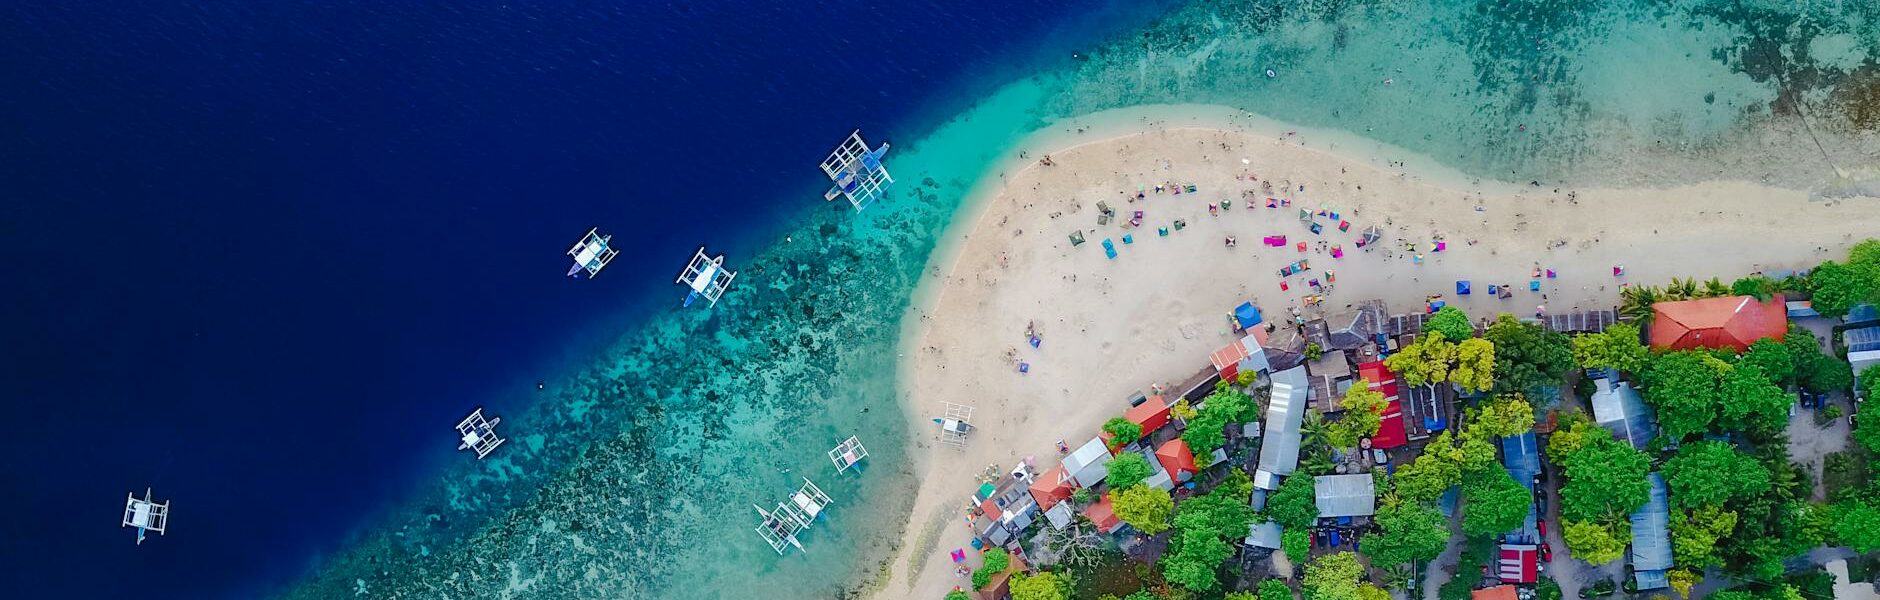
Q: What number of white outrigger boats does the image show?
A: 9